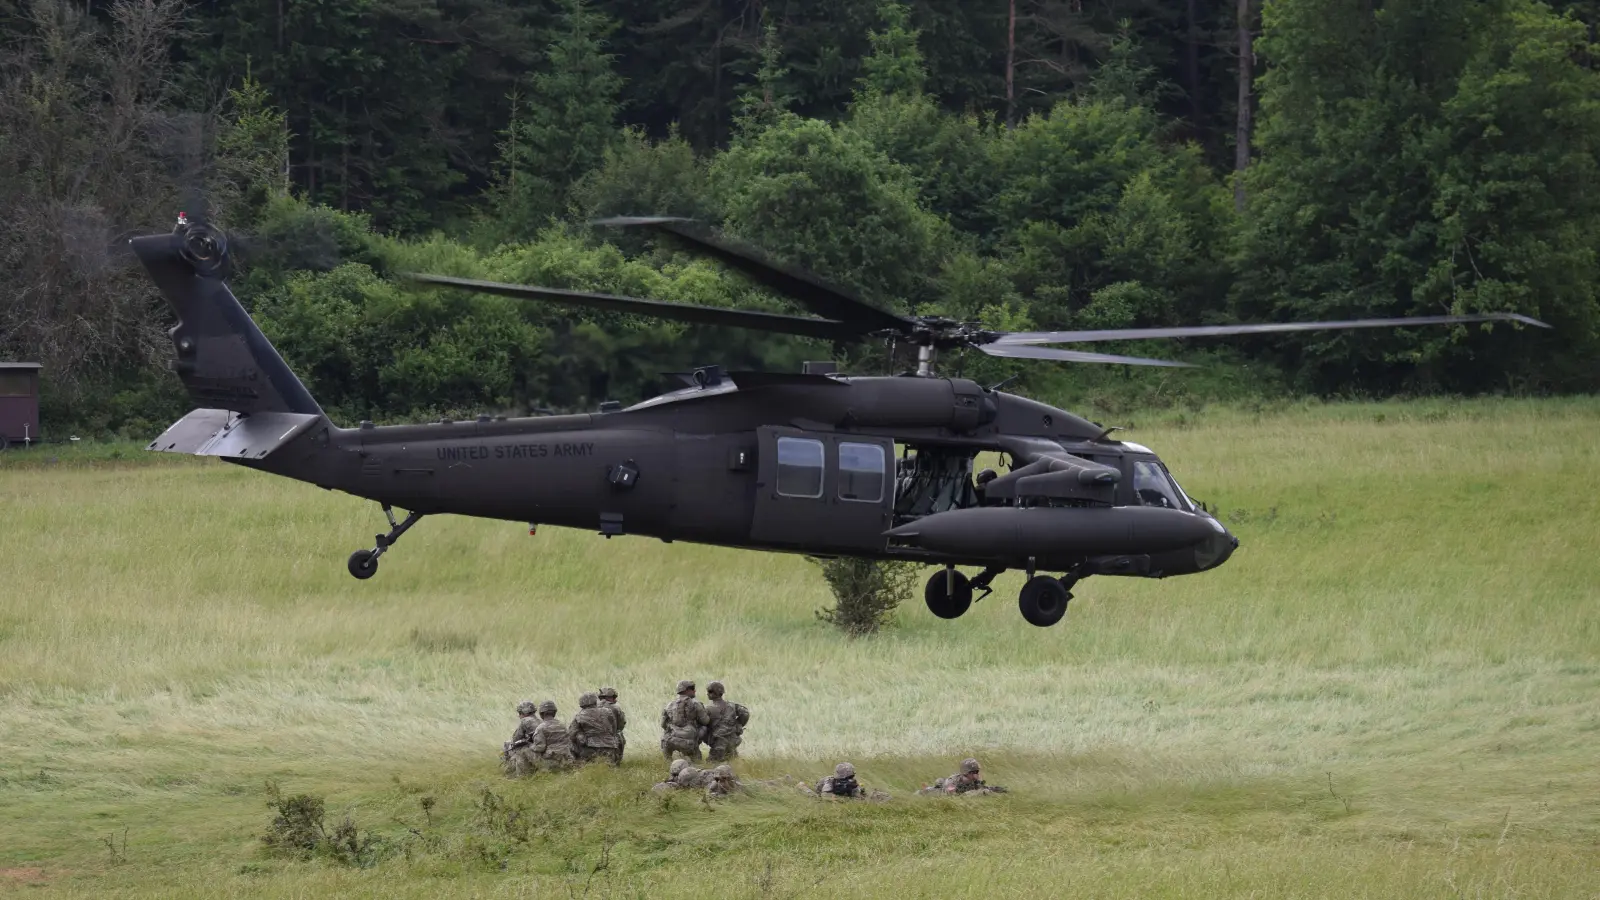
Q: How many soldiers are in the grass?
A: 11